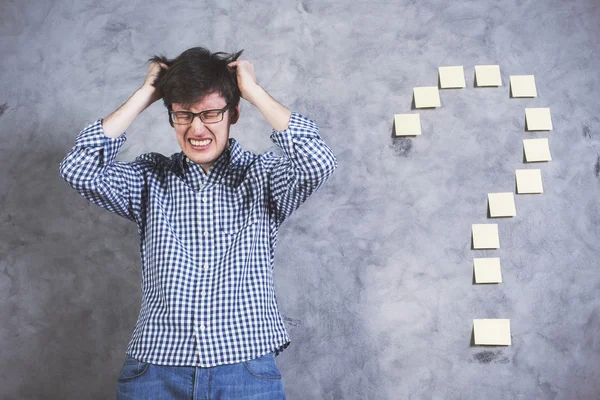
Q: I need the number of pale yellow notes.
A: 12